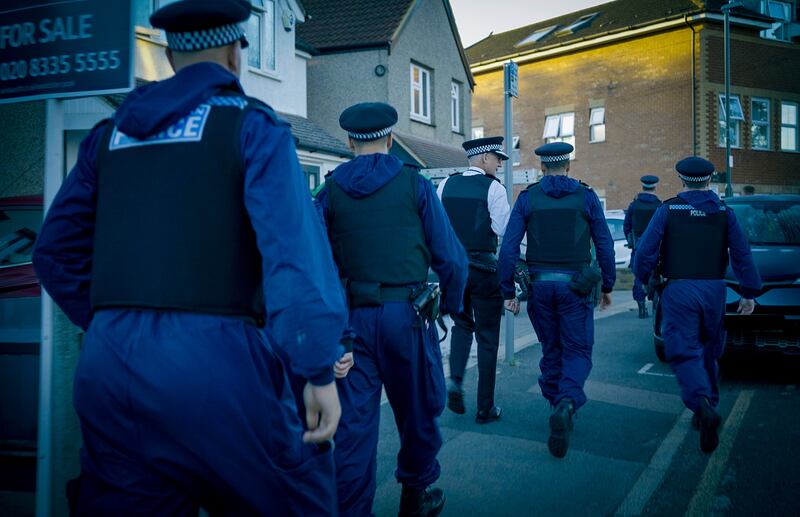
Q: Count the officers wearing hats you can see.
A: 6